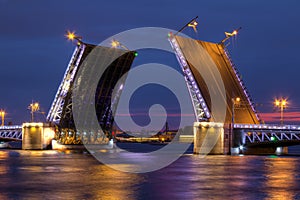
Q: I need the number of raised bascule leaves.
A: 2